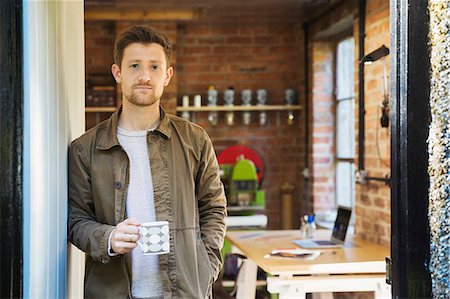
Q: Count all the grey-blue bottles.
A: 5